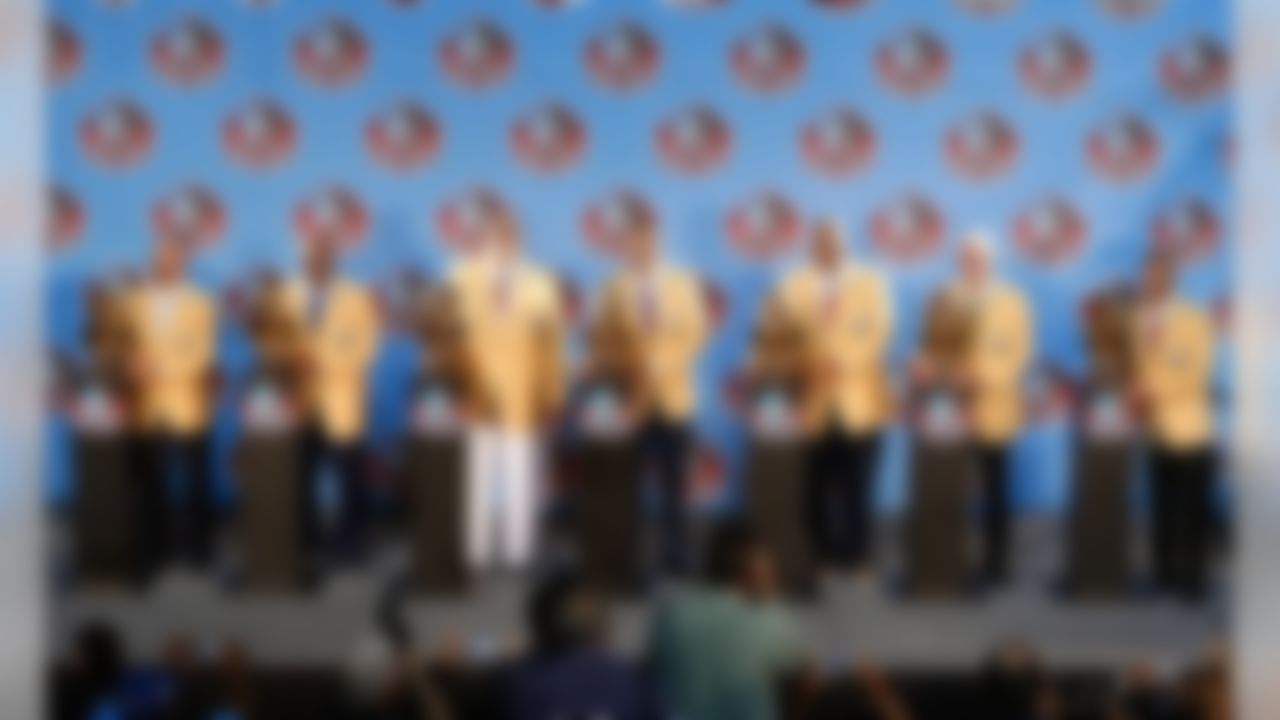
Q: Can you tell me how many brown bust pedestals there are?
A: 7